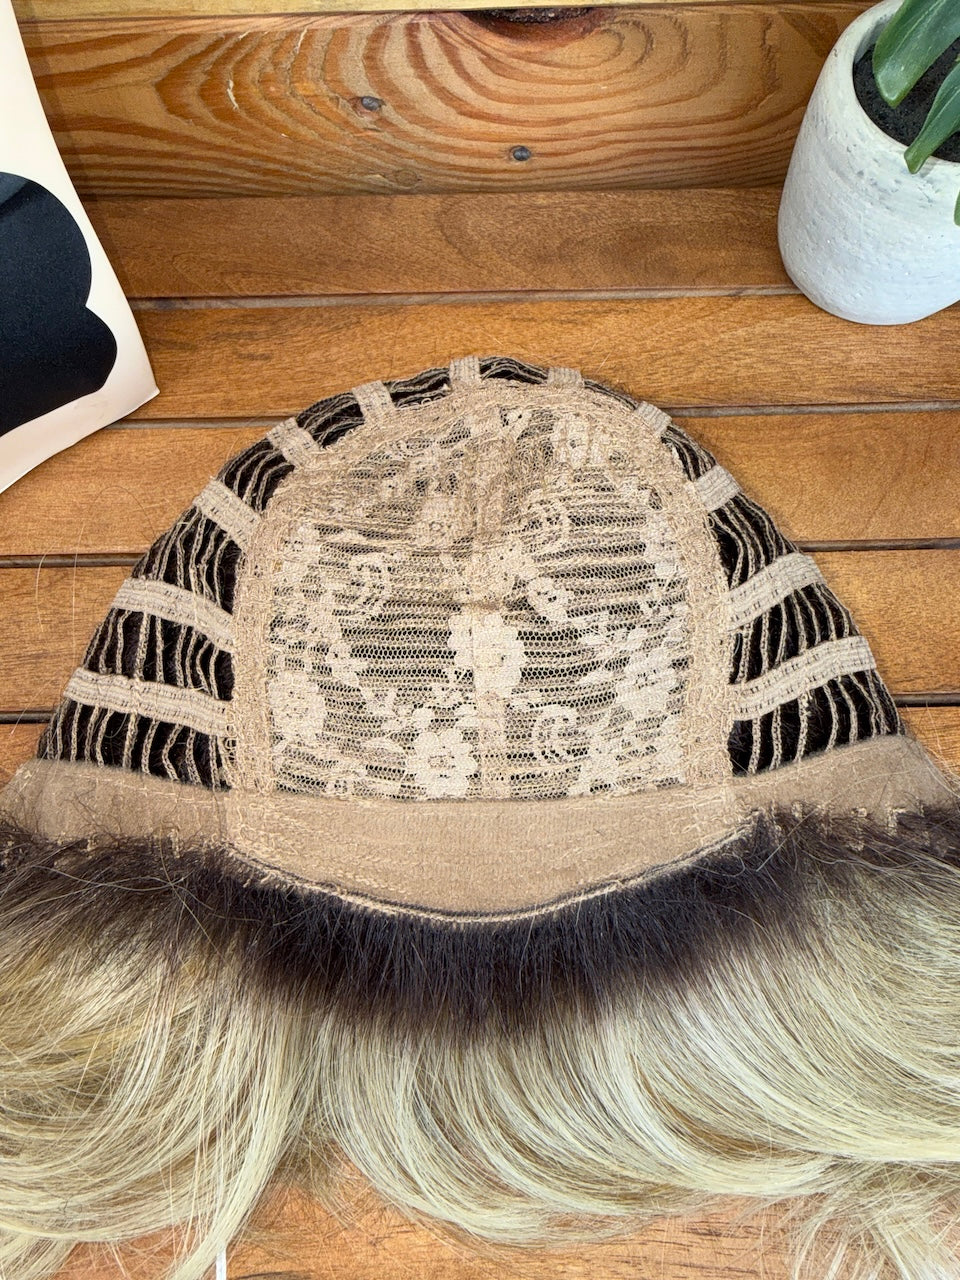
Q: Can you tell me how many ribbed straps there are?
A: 11